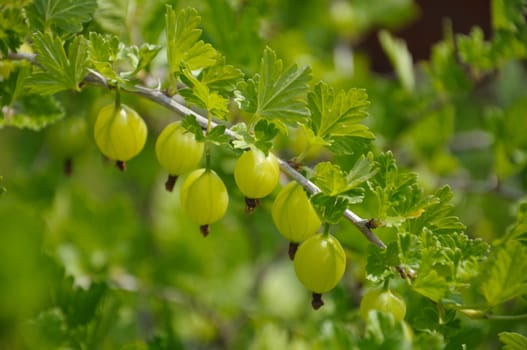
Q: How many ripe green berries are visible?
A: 7